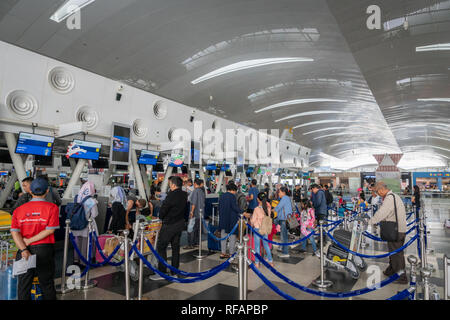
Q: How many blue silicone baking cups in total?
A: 0